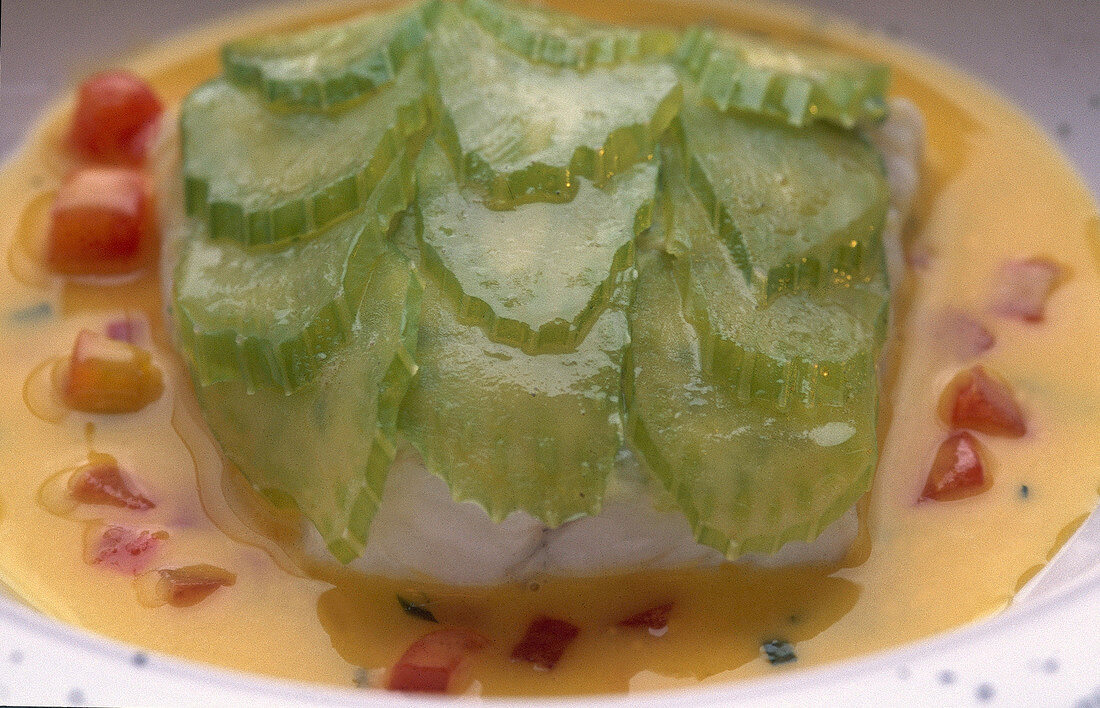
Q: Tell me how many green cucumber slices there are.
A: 12